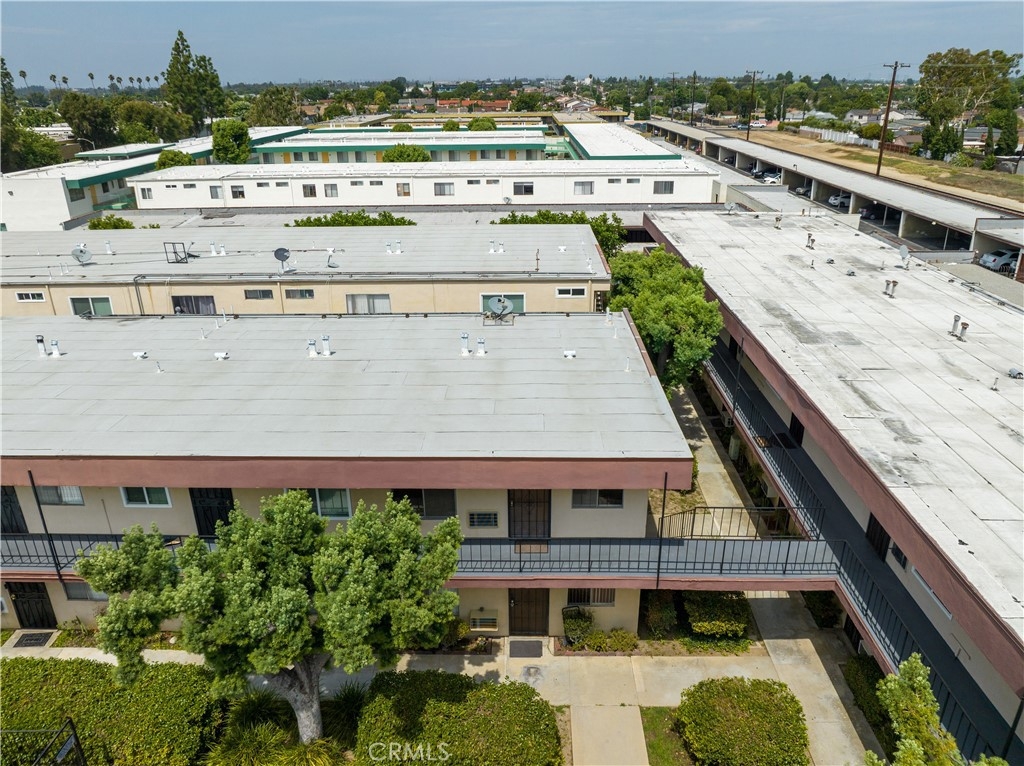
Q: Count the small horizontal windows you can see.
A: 14